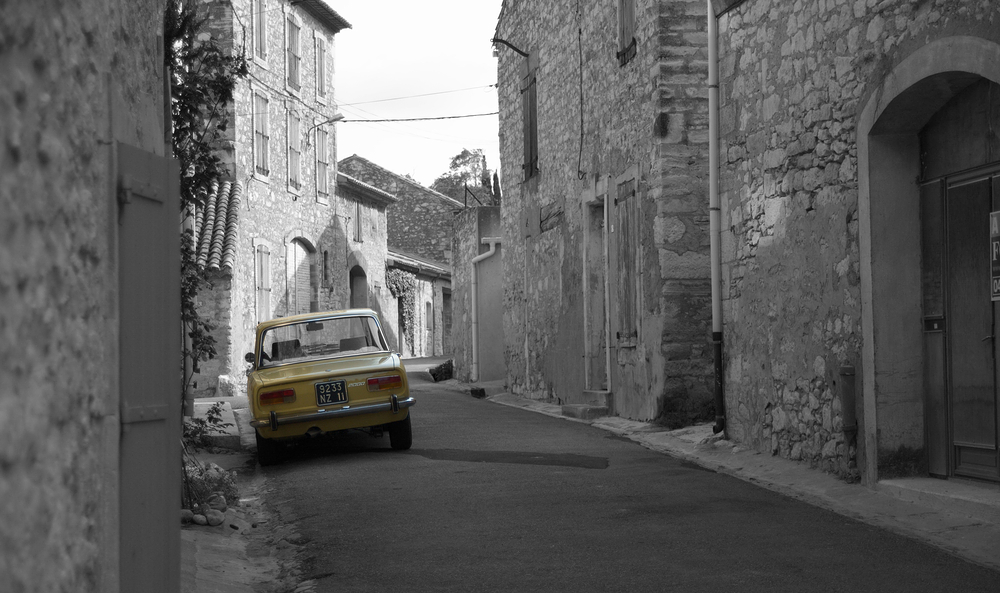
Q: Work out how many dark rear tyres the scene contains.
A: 2